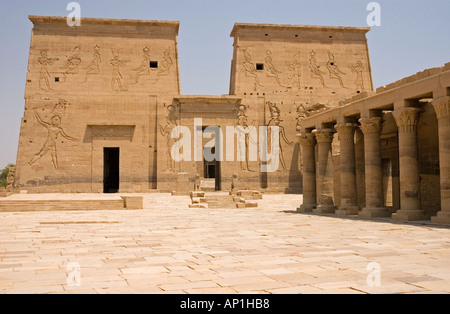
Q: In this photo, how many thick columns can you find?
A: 6